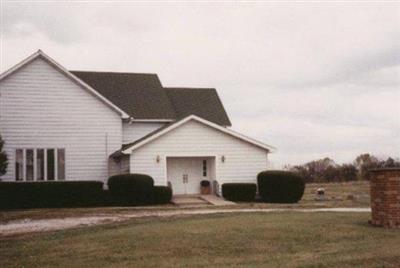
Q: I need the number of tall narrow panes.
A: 5